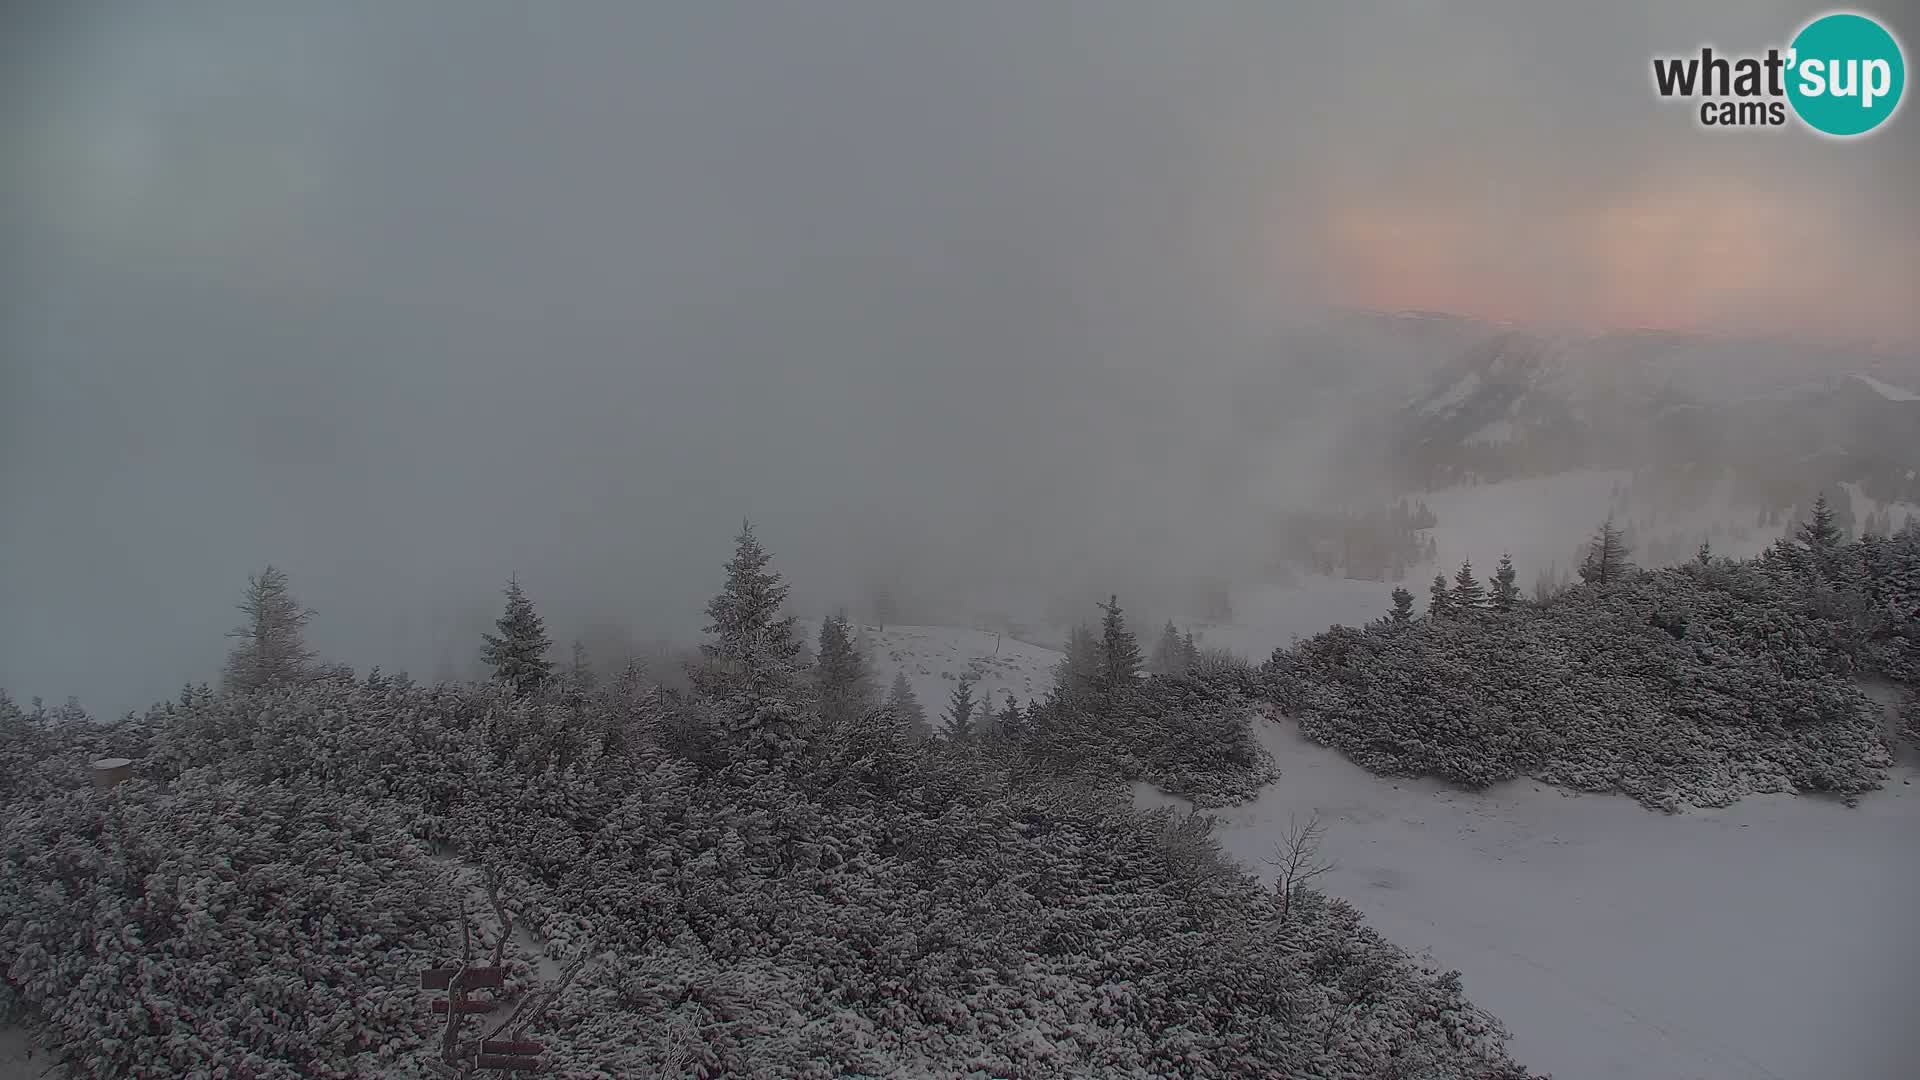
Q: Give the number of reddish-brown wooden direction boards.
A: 4